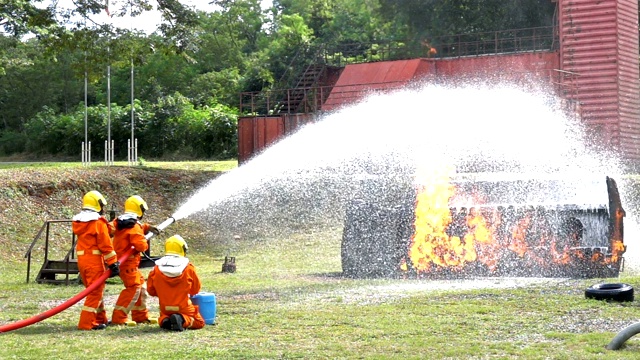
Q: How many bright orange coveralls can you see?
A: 3